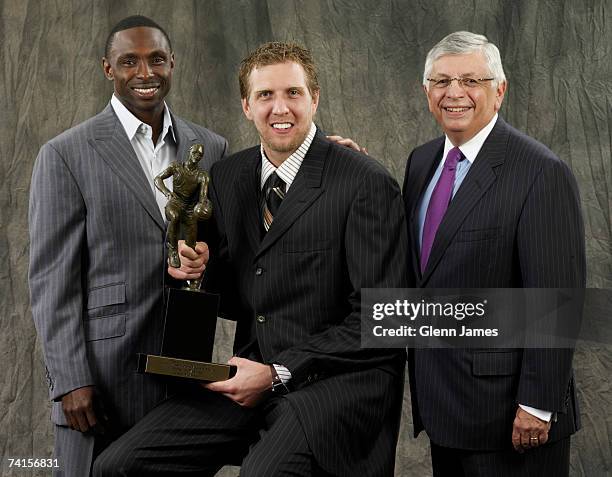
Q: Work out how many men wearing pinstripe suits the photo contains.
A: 3